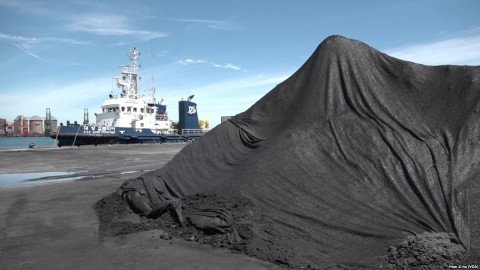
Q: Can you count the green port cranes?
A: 2